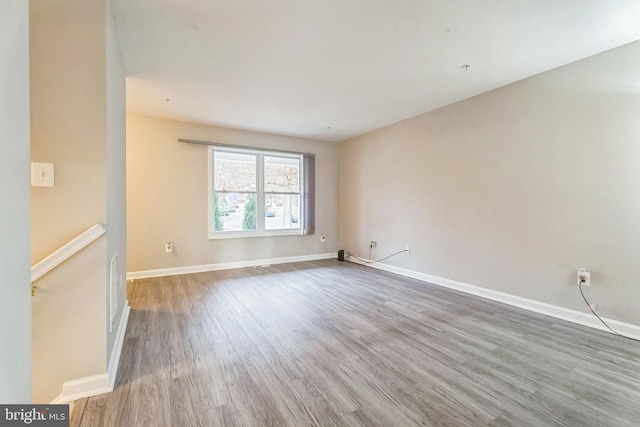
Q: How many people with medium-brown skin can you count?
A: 0